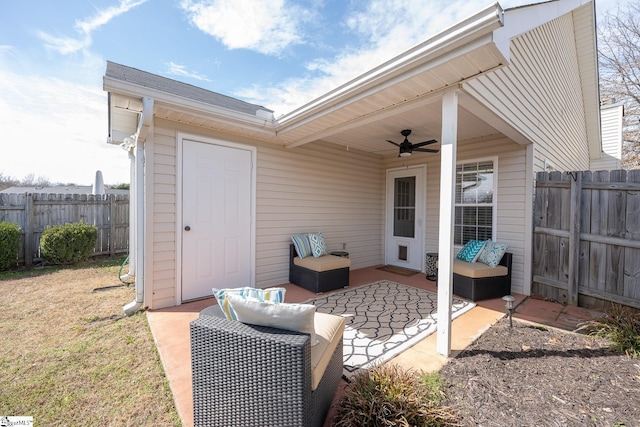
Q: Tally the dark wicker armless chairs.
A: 2